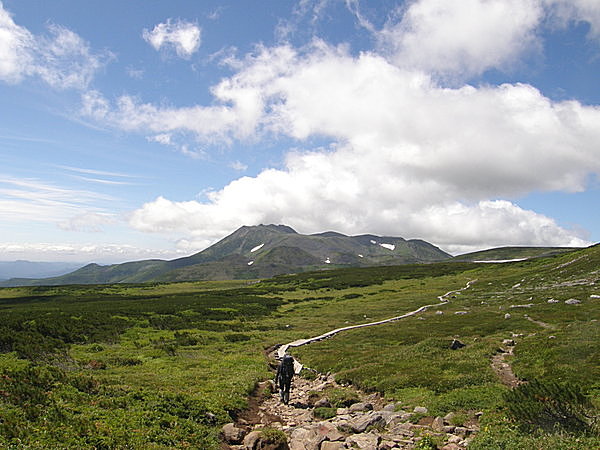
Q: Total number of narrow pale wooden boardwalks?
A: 1